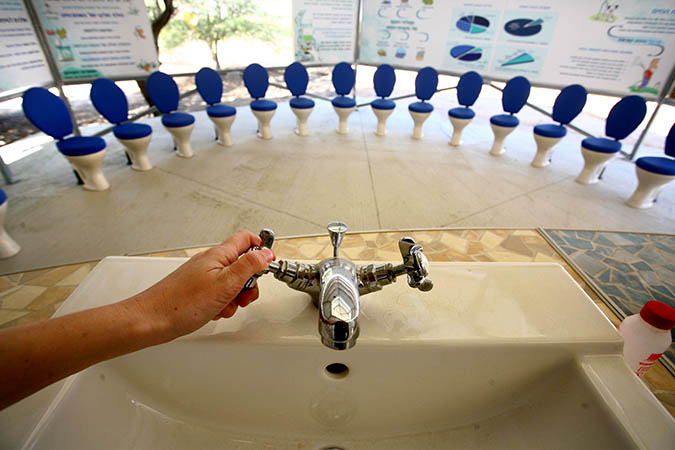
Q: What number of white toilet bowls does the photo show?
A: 15